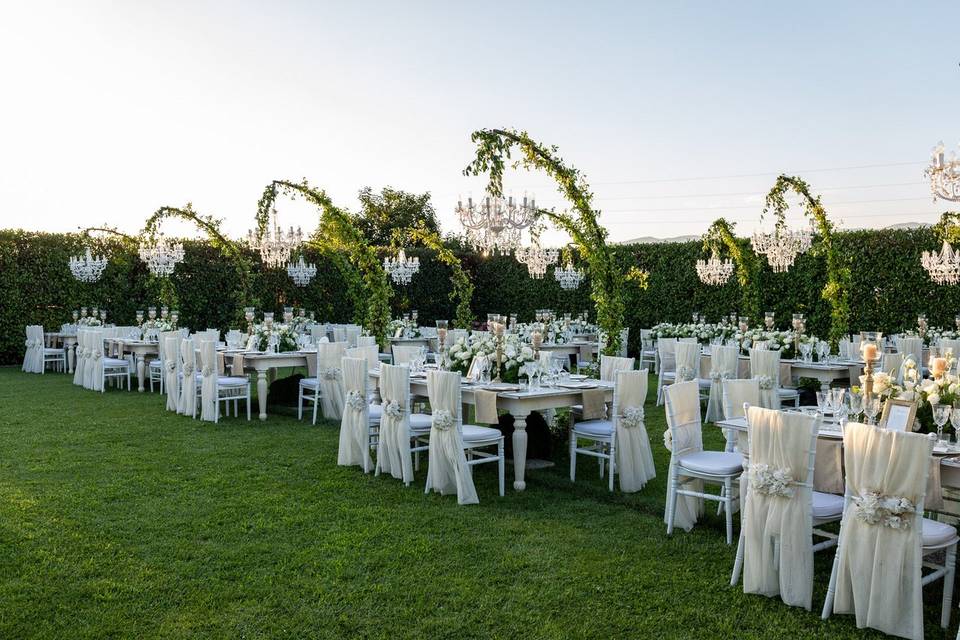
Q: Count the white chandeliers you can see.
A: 12